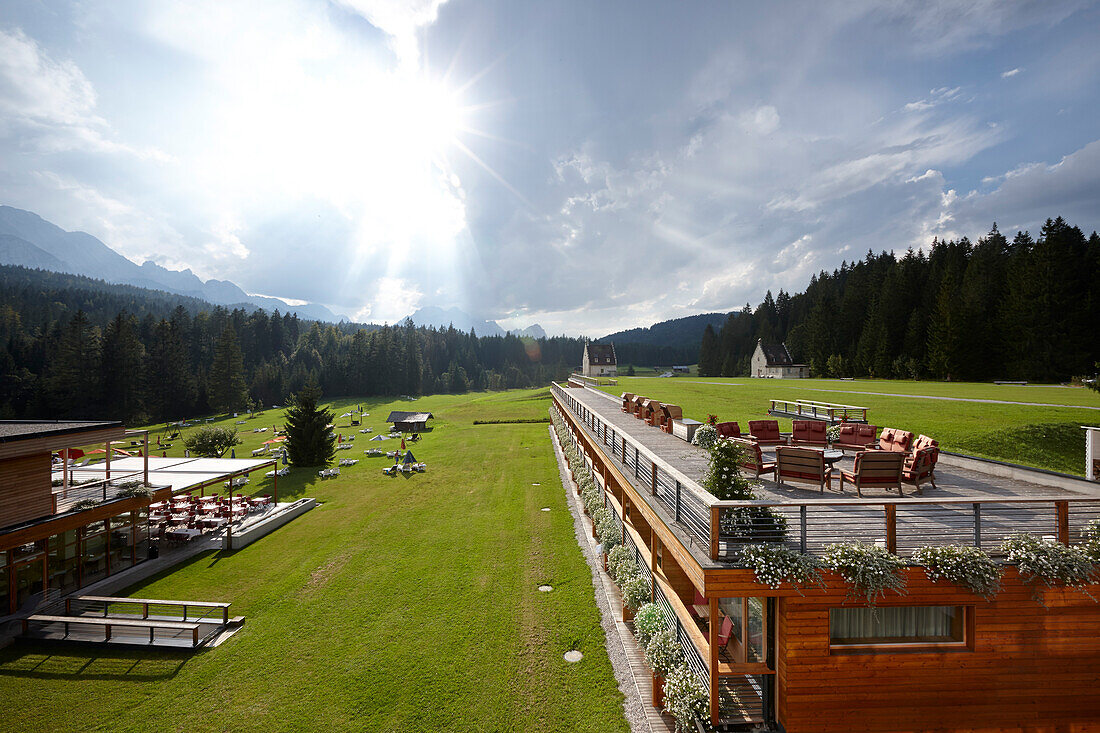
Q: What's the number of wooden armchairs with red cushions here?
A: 10